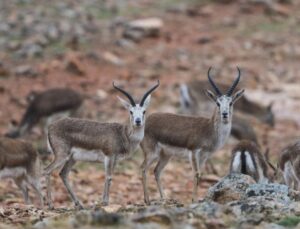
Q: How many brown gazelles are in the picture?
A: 8